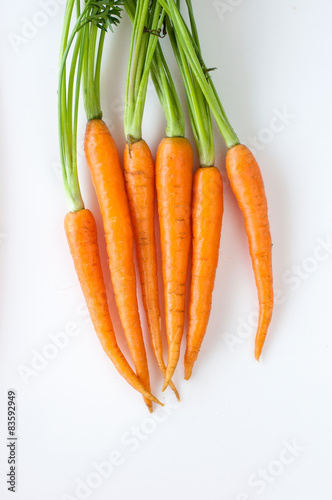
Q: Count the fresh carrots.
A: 6